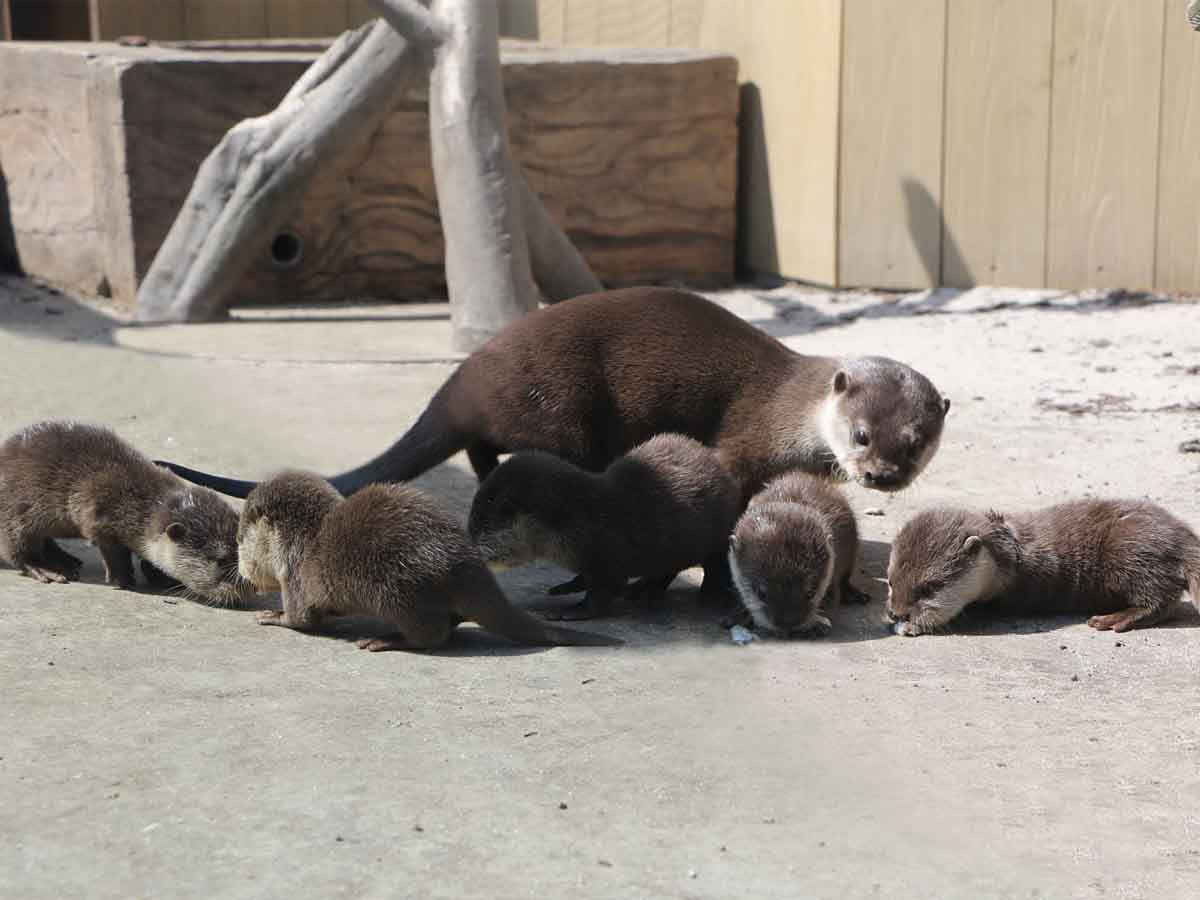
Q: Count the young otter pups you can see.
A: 5